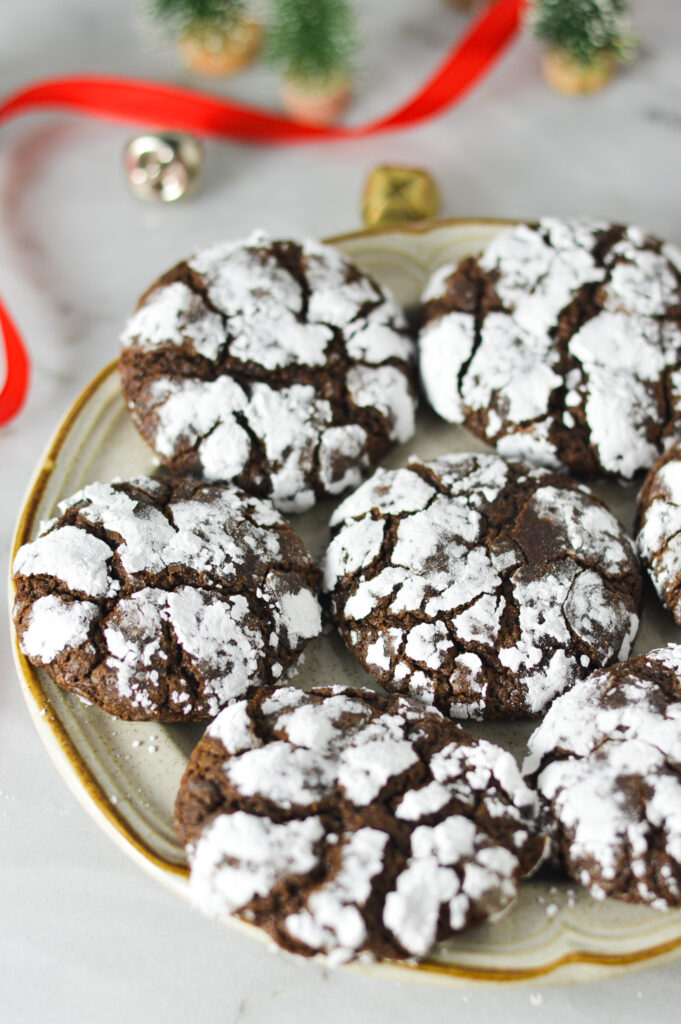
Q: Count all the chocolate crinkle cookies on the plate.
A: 7